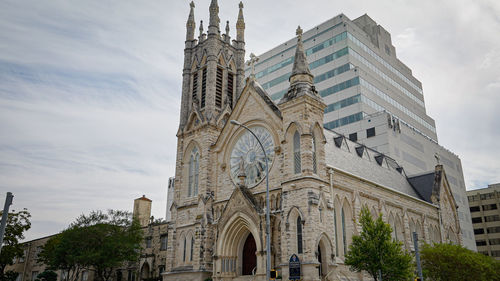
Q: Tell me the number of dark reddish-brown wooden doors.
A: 1